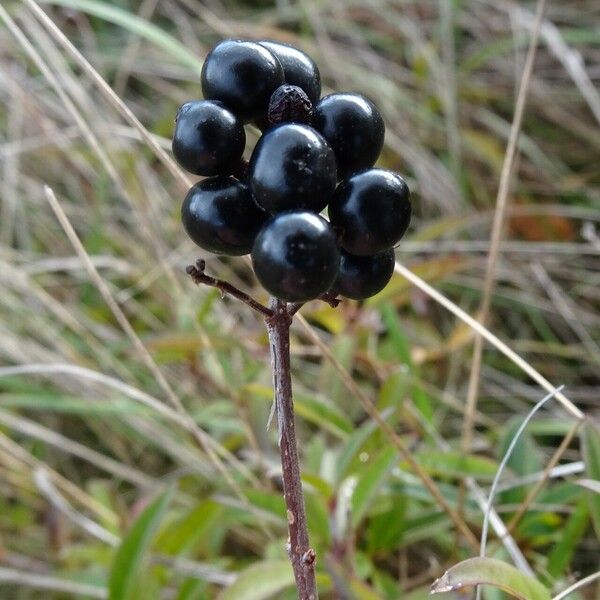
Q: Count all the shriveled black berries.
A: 1